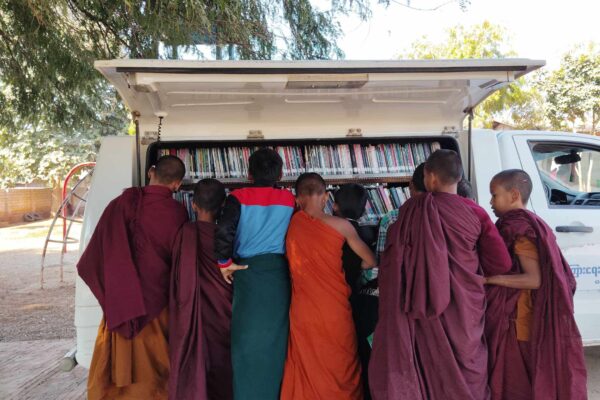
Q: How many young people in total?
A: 9